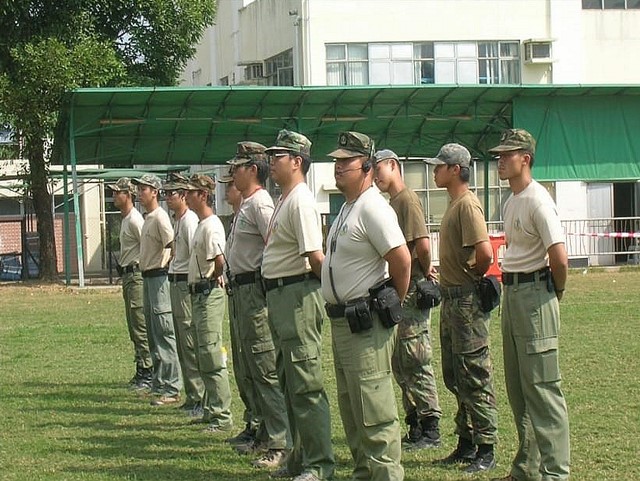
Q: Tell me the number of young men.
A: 11